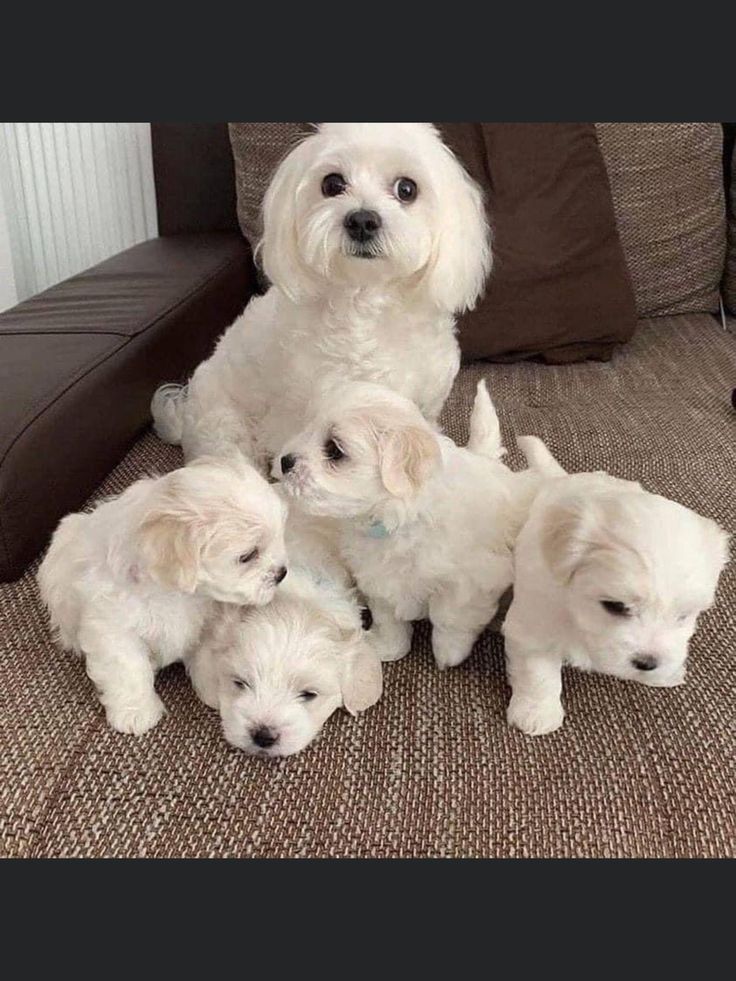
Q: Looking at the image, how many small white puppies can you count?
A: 4